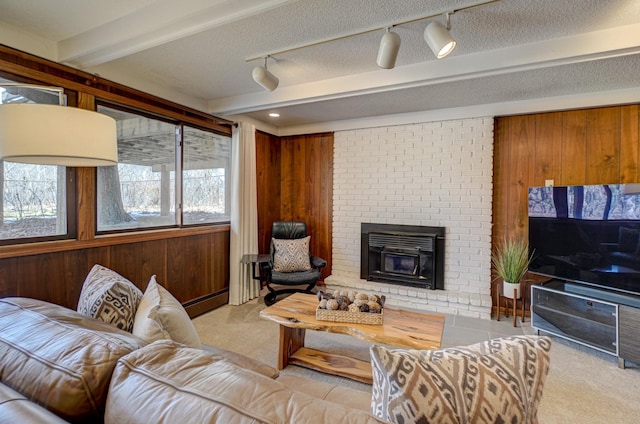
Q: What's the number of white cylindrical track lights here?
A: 3